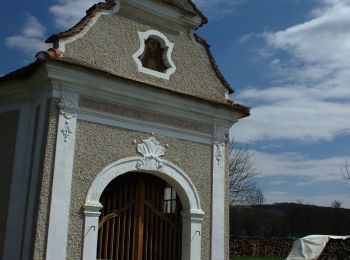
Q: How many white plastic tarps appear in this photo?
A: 1